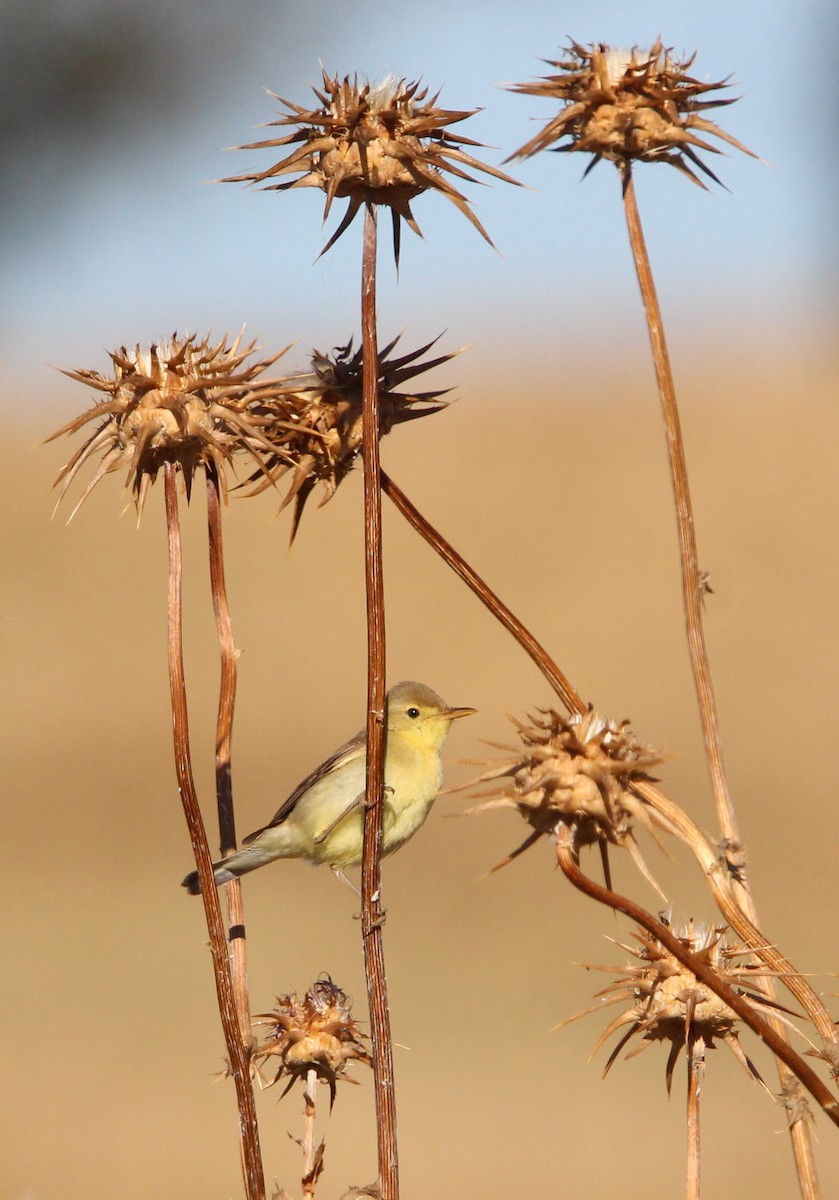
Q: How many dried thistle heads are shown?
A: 7